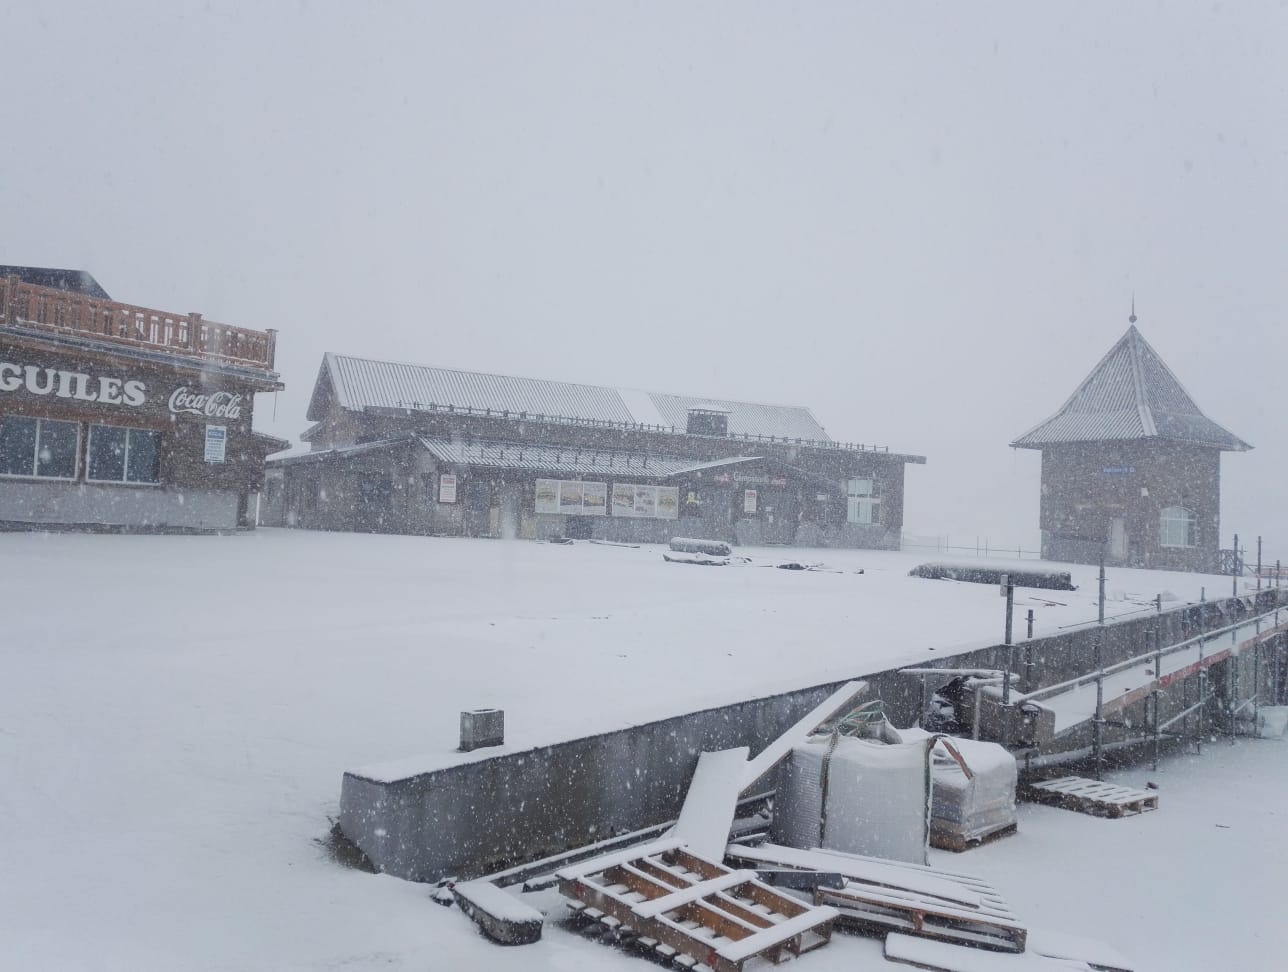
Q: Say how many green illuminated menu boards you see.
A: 0